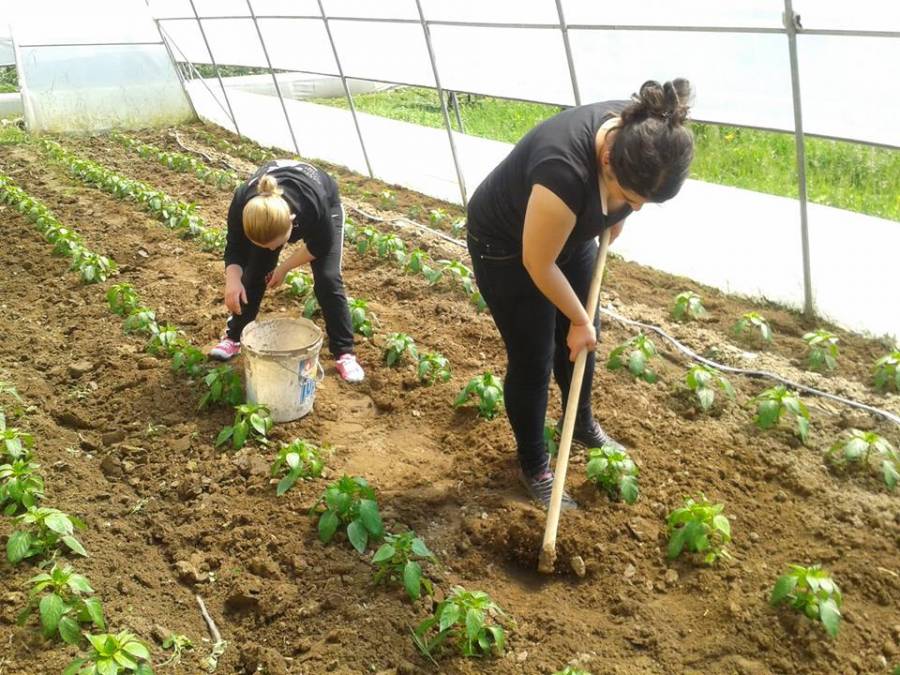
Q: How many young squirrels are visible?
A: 0